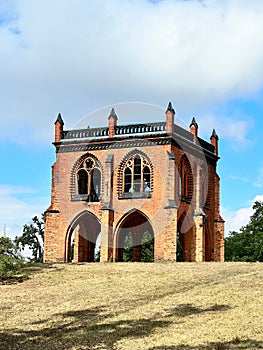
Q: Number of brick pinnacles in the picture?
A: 5